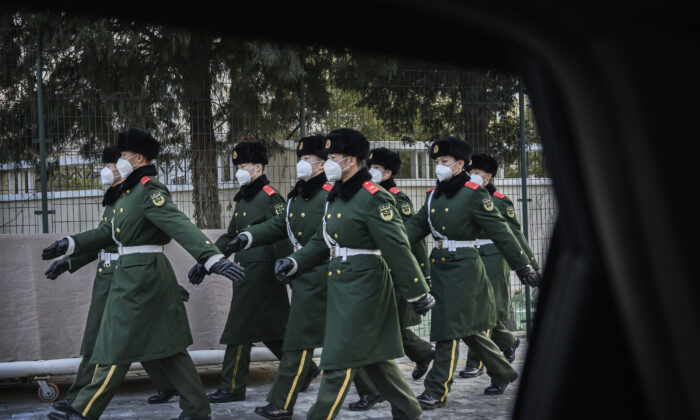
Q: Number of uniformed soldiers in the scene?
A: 8